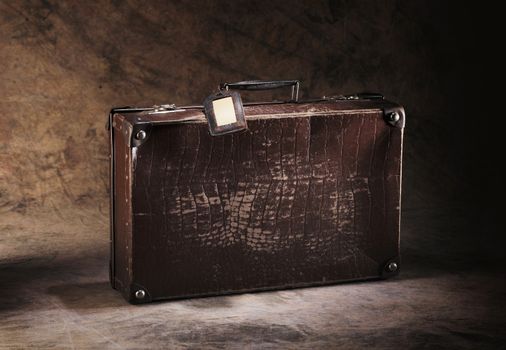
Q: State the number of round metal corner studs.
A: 4